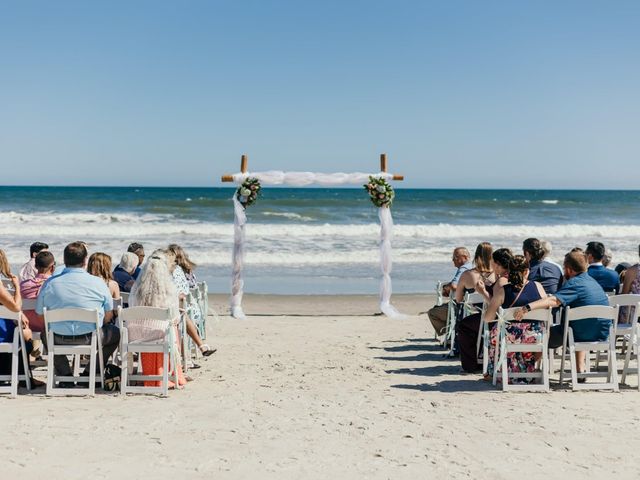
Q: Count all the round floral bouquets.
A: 2